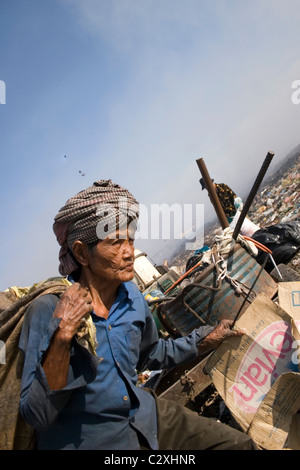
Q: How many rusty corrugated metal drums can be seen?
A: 1